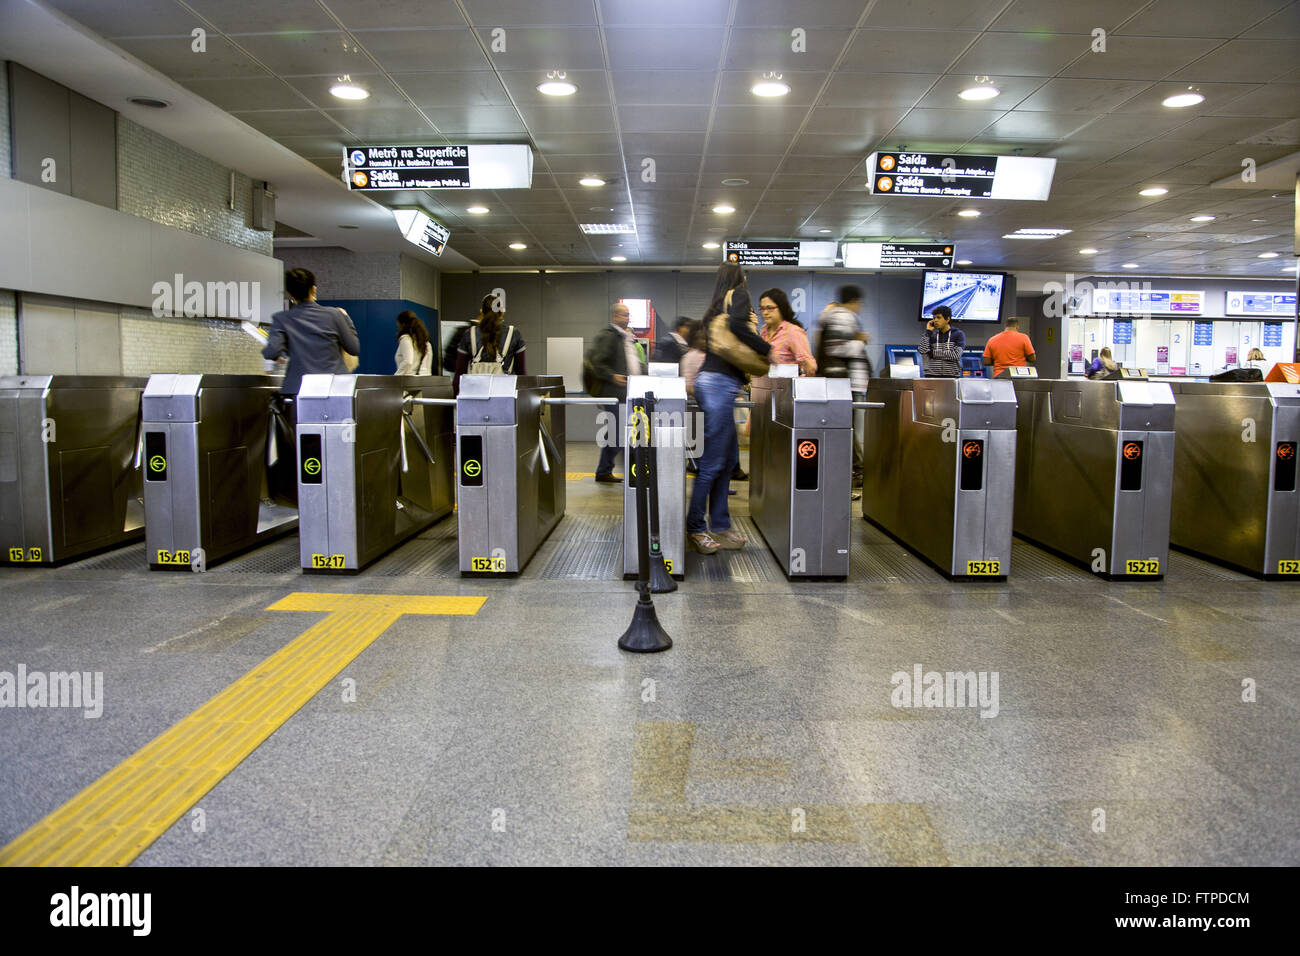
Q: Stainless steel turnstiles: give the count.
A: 9